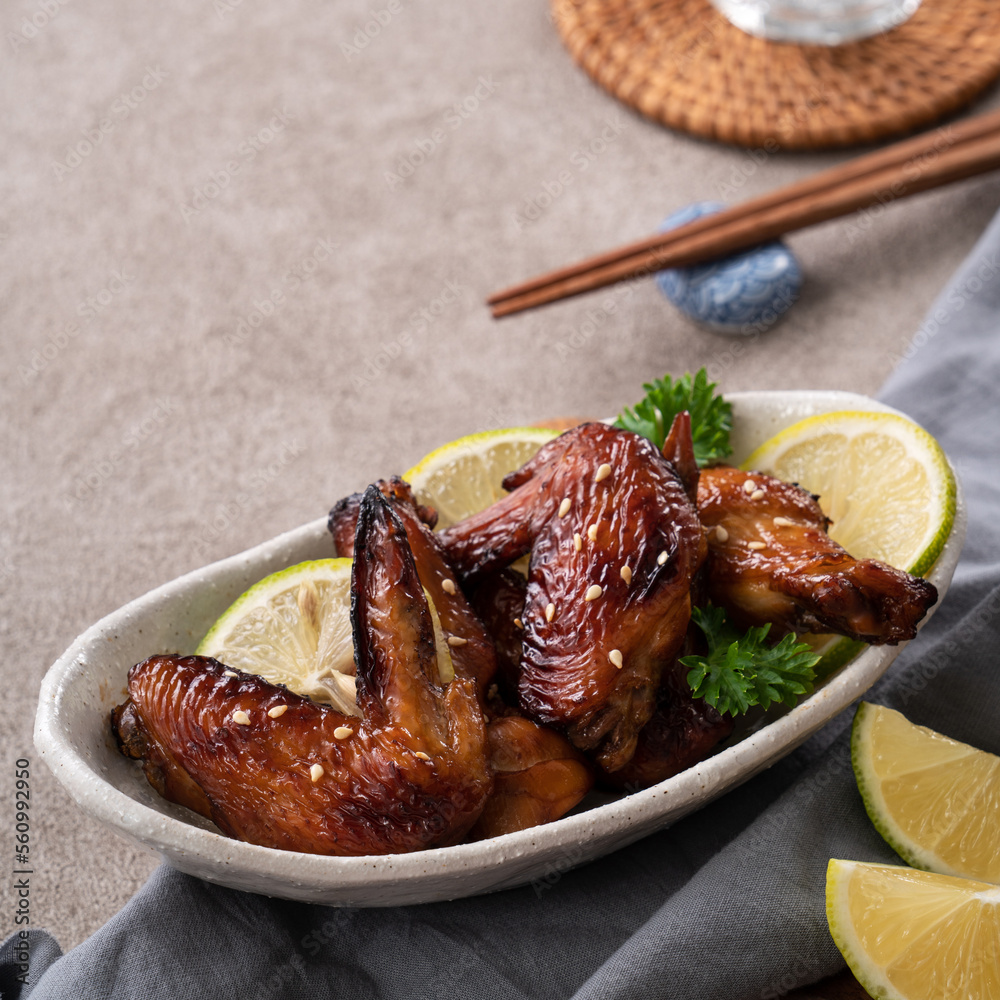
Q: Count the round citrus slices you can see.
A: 3